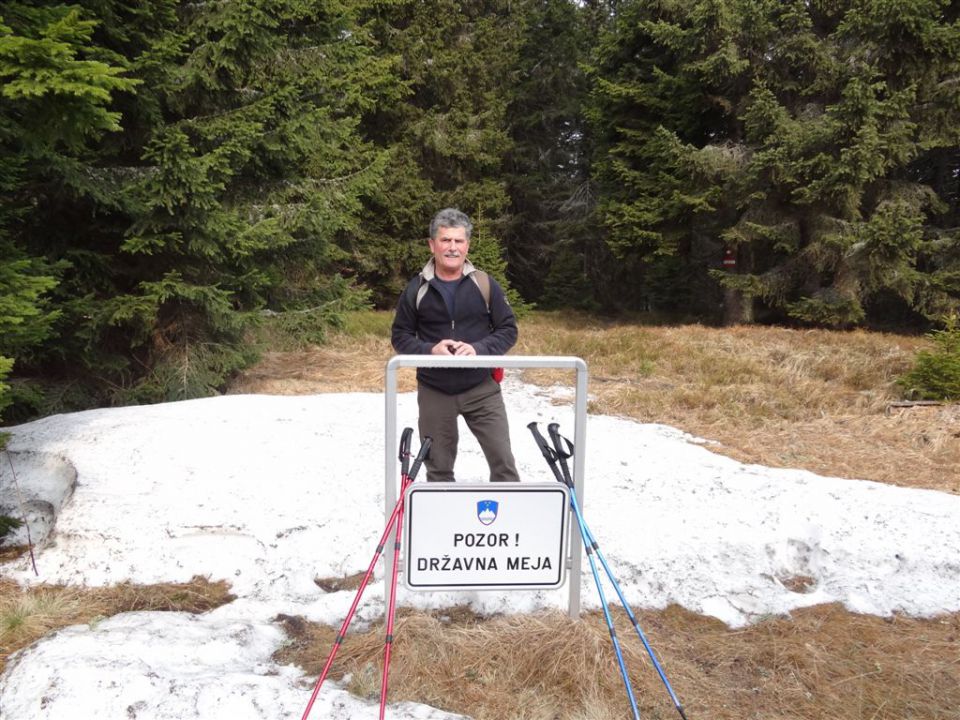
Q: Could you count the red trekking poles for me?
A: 2